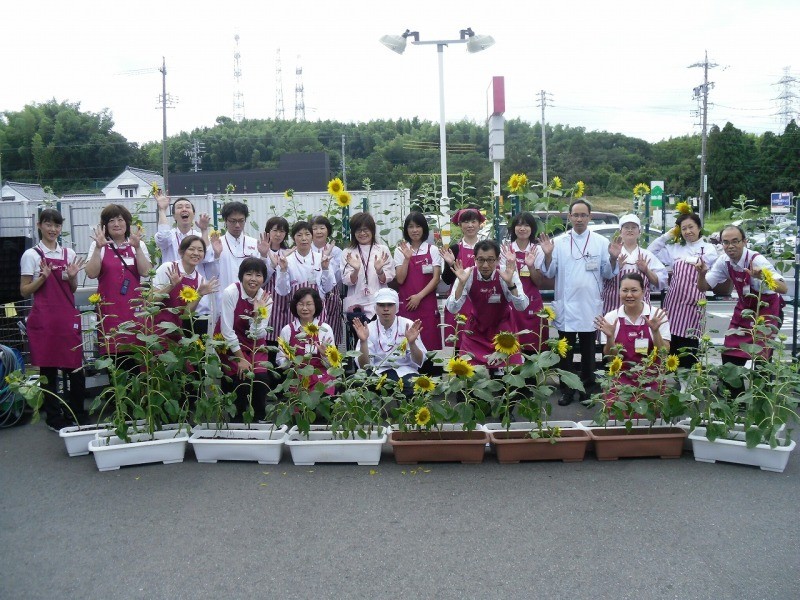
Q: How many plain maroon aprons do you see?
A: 11